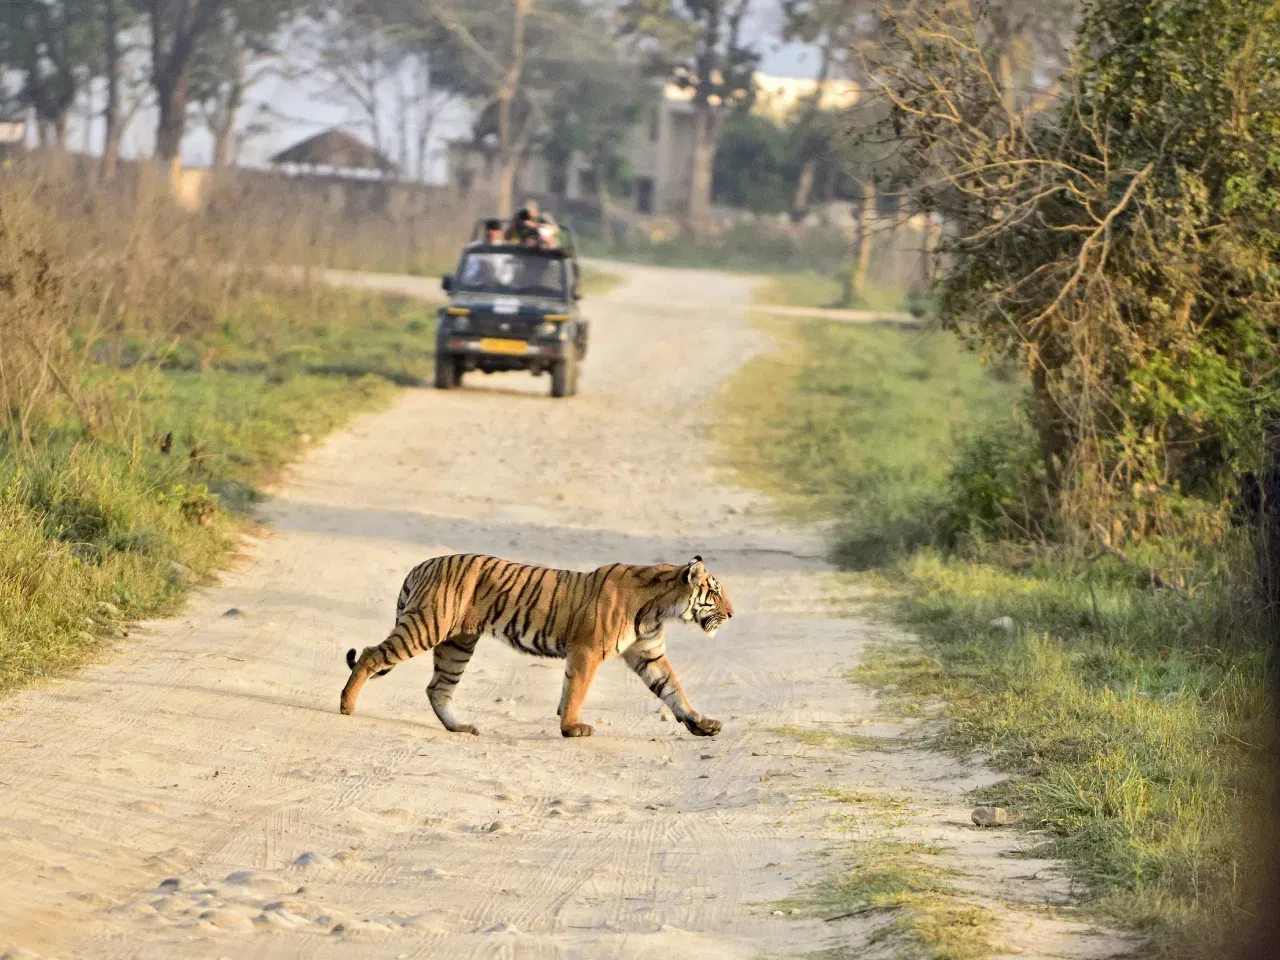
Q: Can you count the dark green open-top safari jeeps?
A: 1